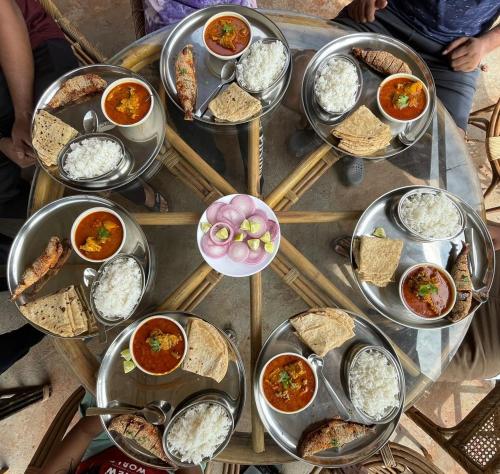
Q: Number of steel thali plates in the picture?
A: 7